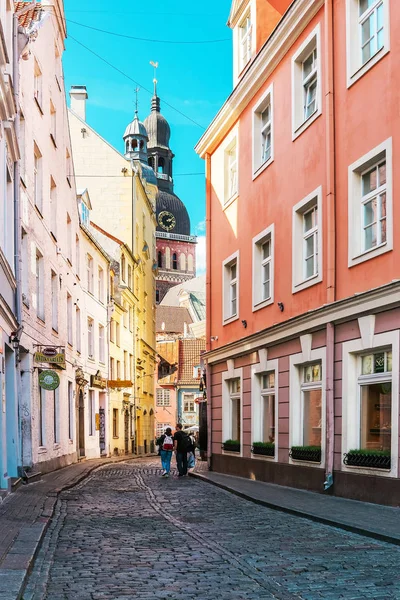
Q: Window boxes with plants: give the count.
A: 4